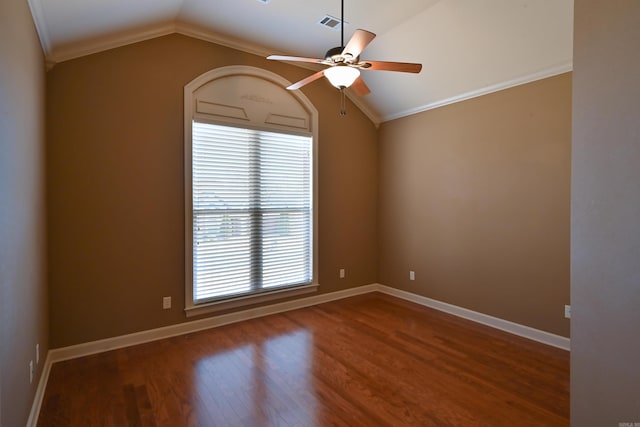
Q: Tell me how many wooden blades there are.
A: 5